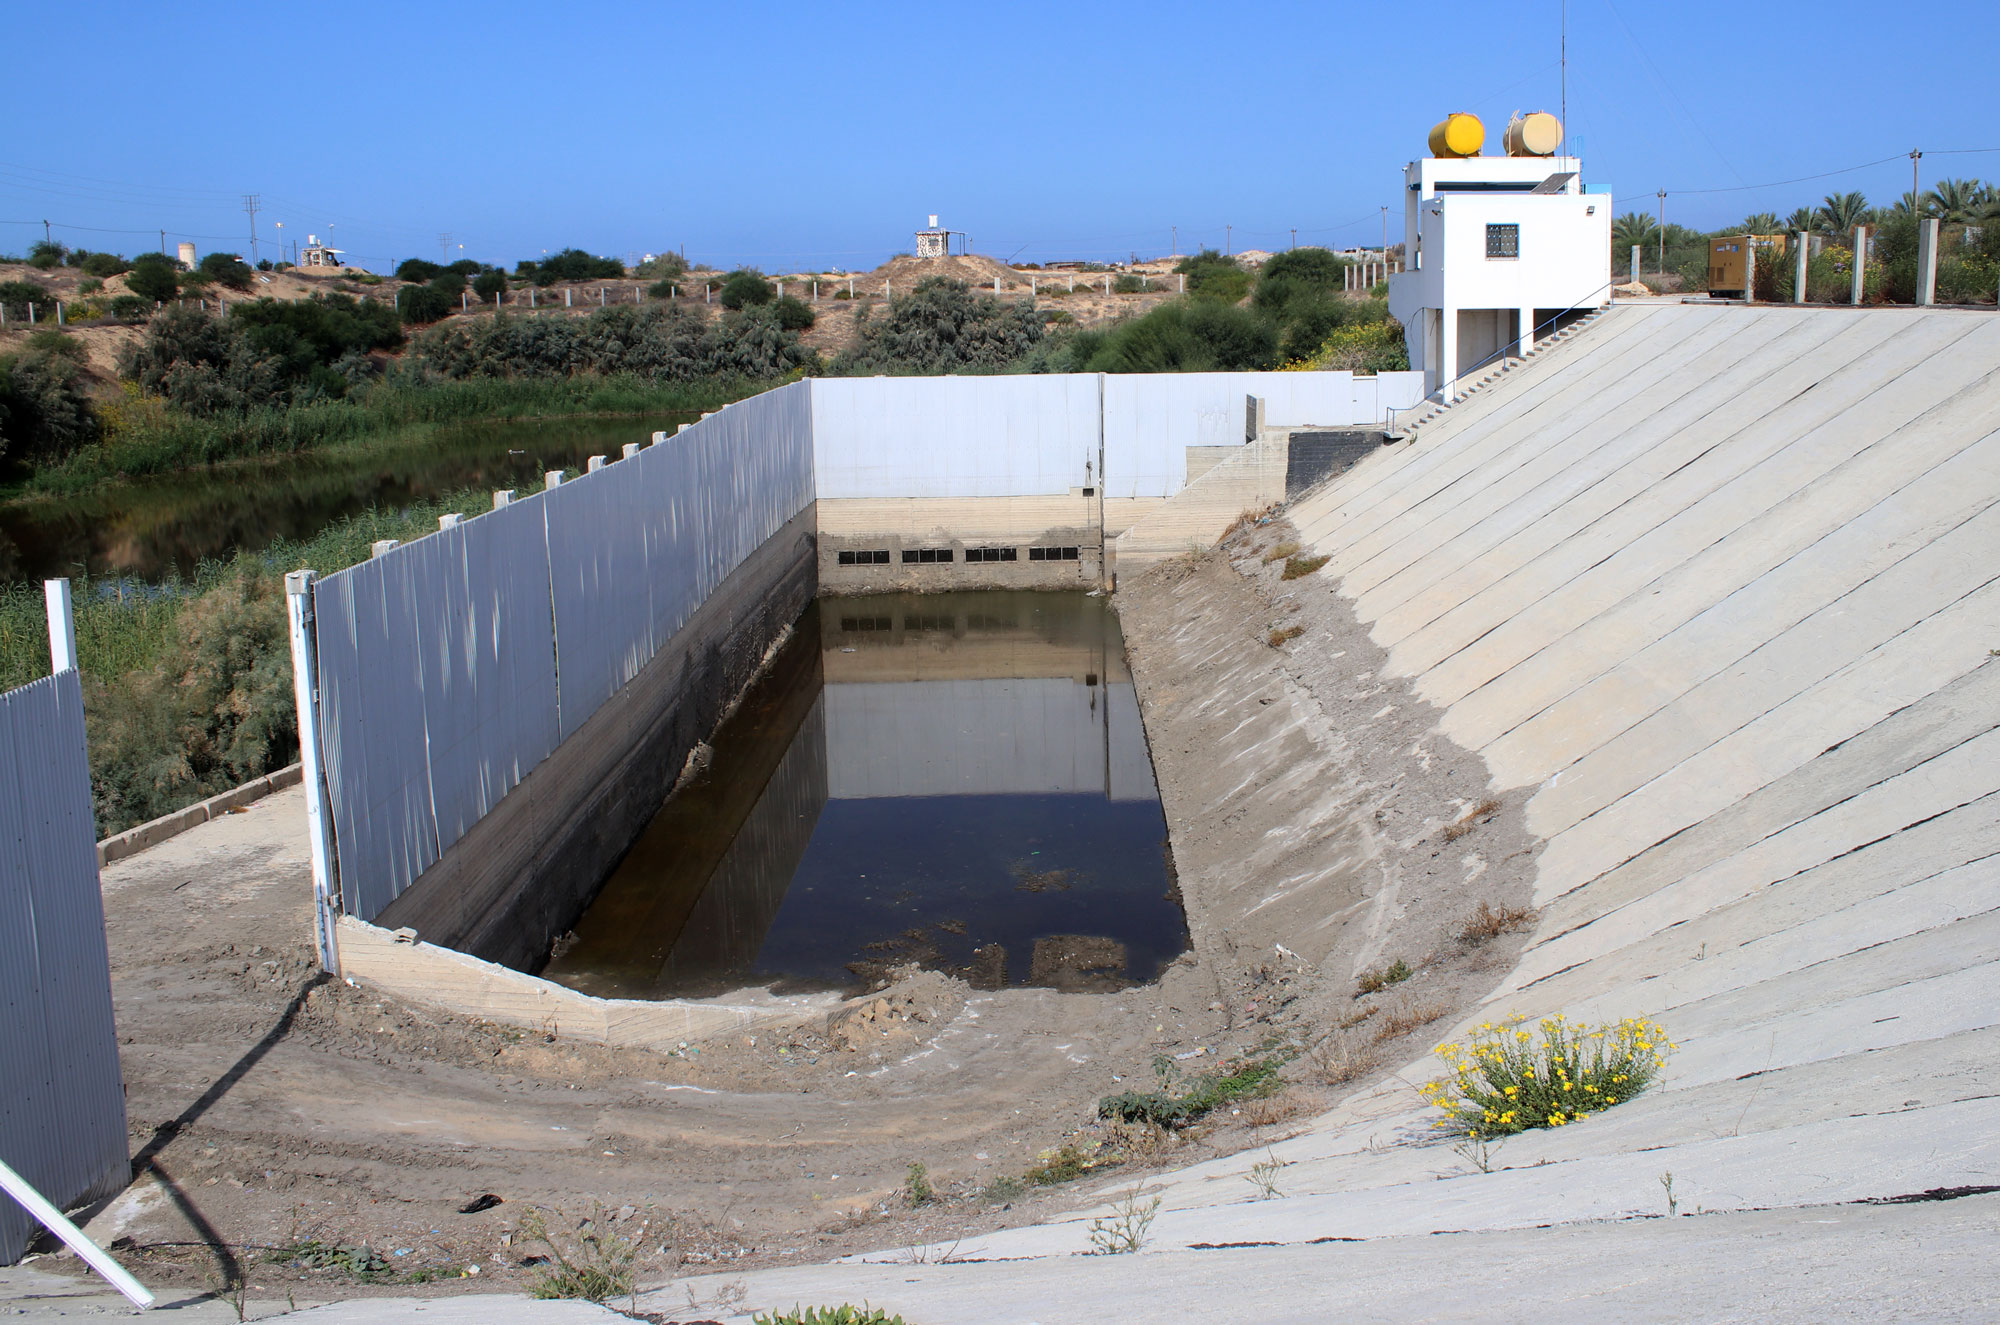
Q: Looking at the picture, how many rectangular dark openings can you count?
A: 4